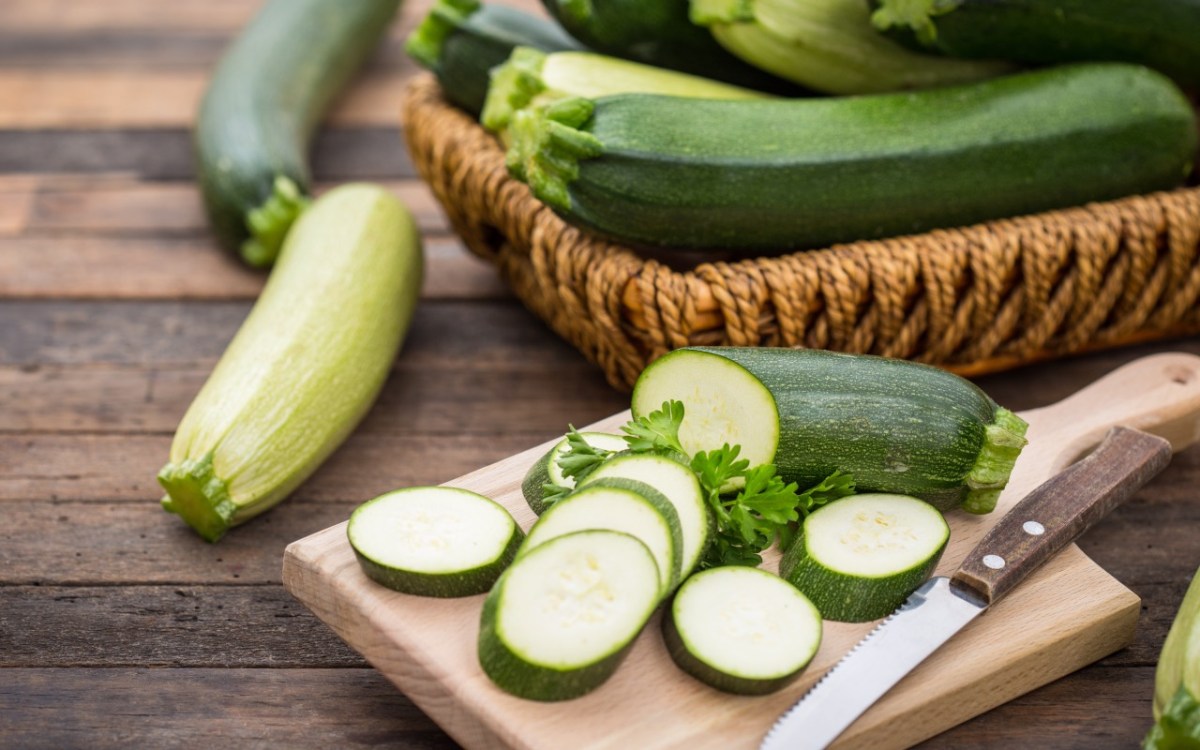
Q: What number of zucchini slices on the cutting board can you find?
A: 7